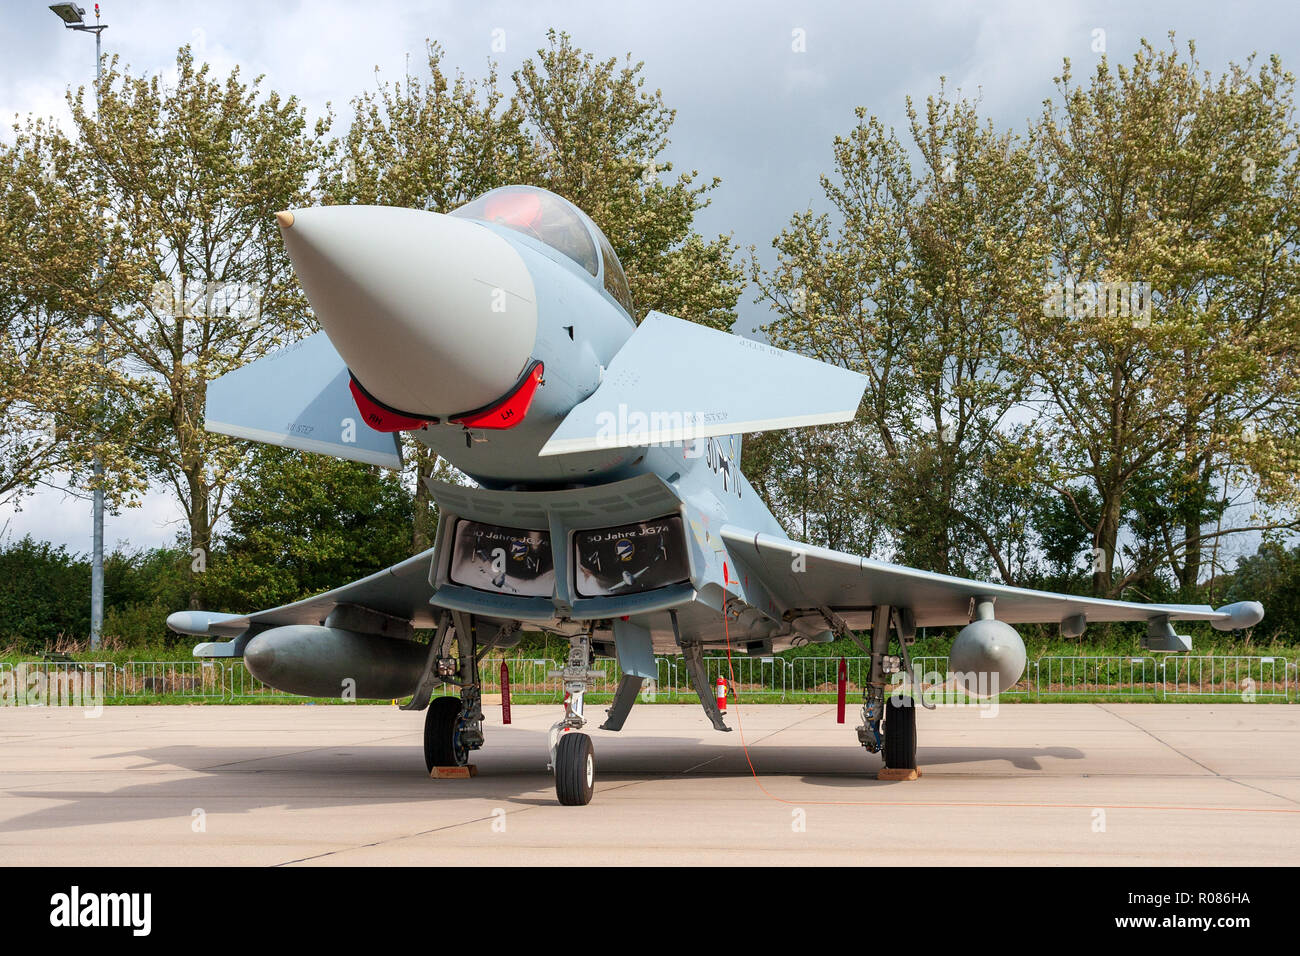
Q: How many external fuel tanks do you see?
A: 2